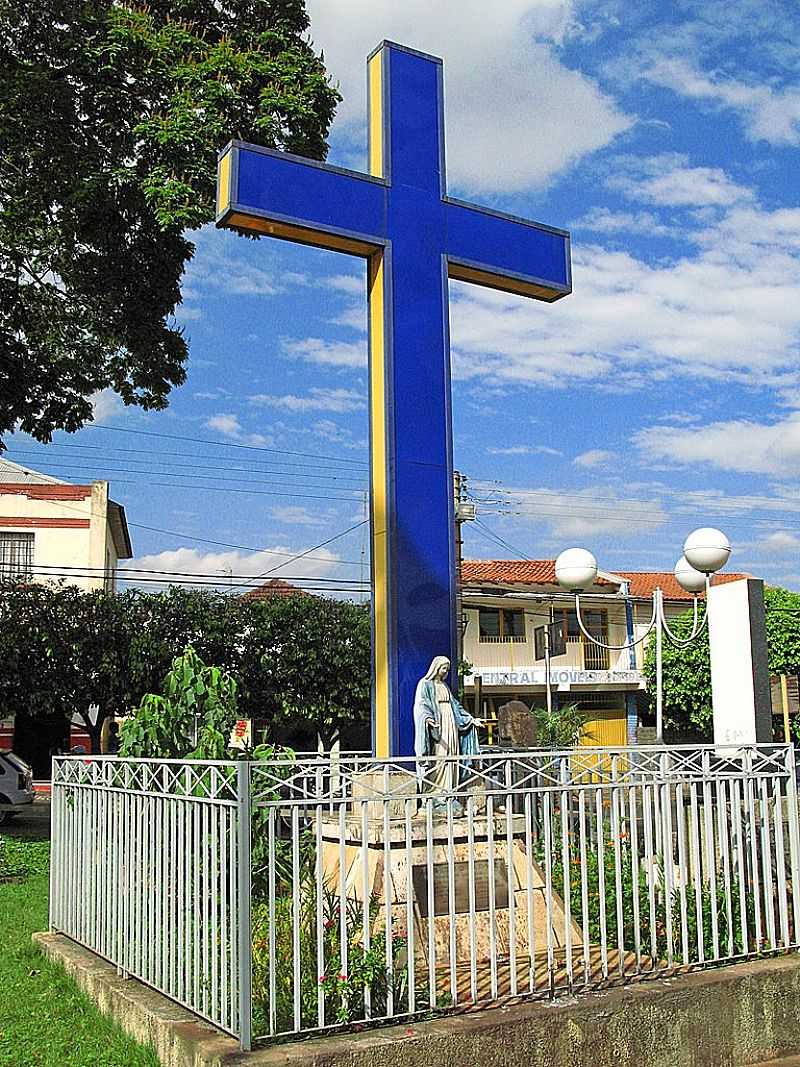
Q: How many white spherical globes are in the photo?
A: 3